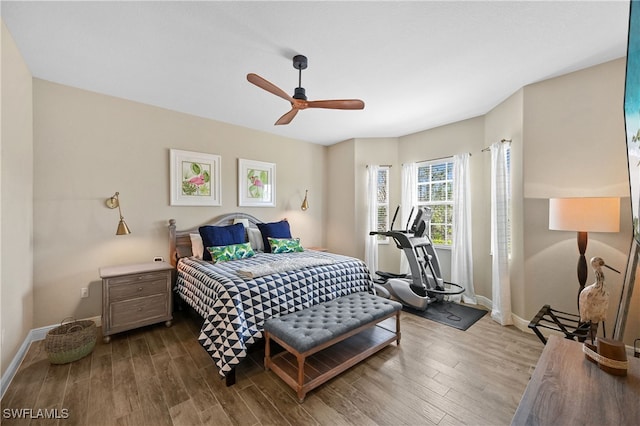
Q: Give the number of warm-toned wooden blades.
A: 3